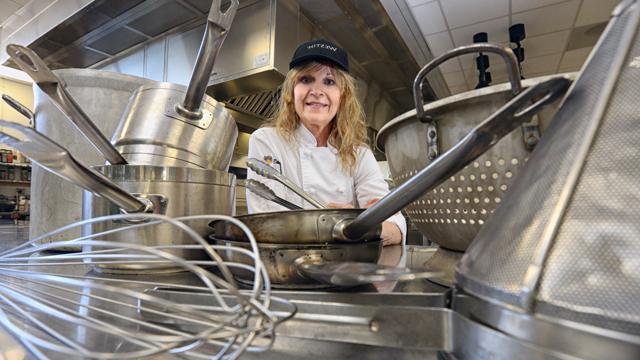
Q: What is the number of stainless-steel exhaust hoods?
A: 1